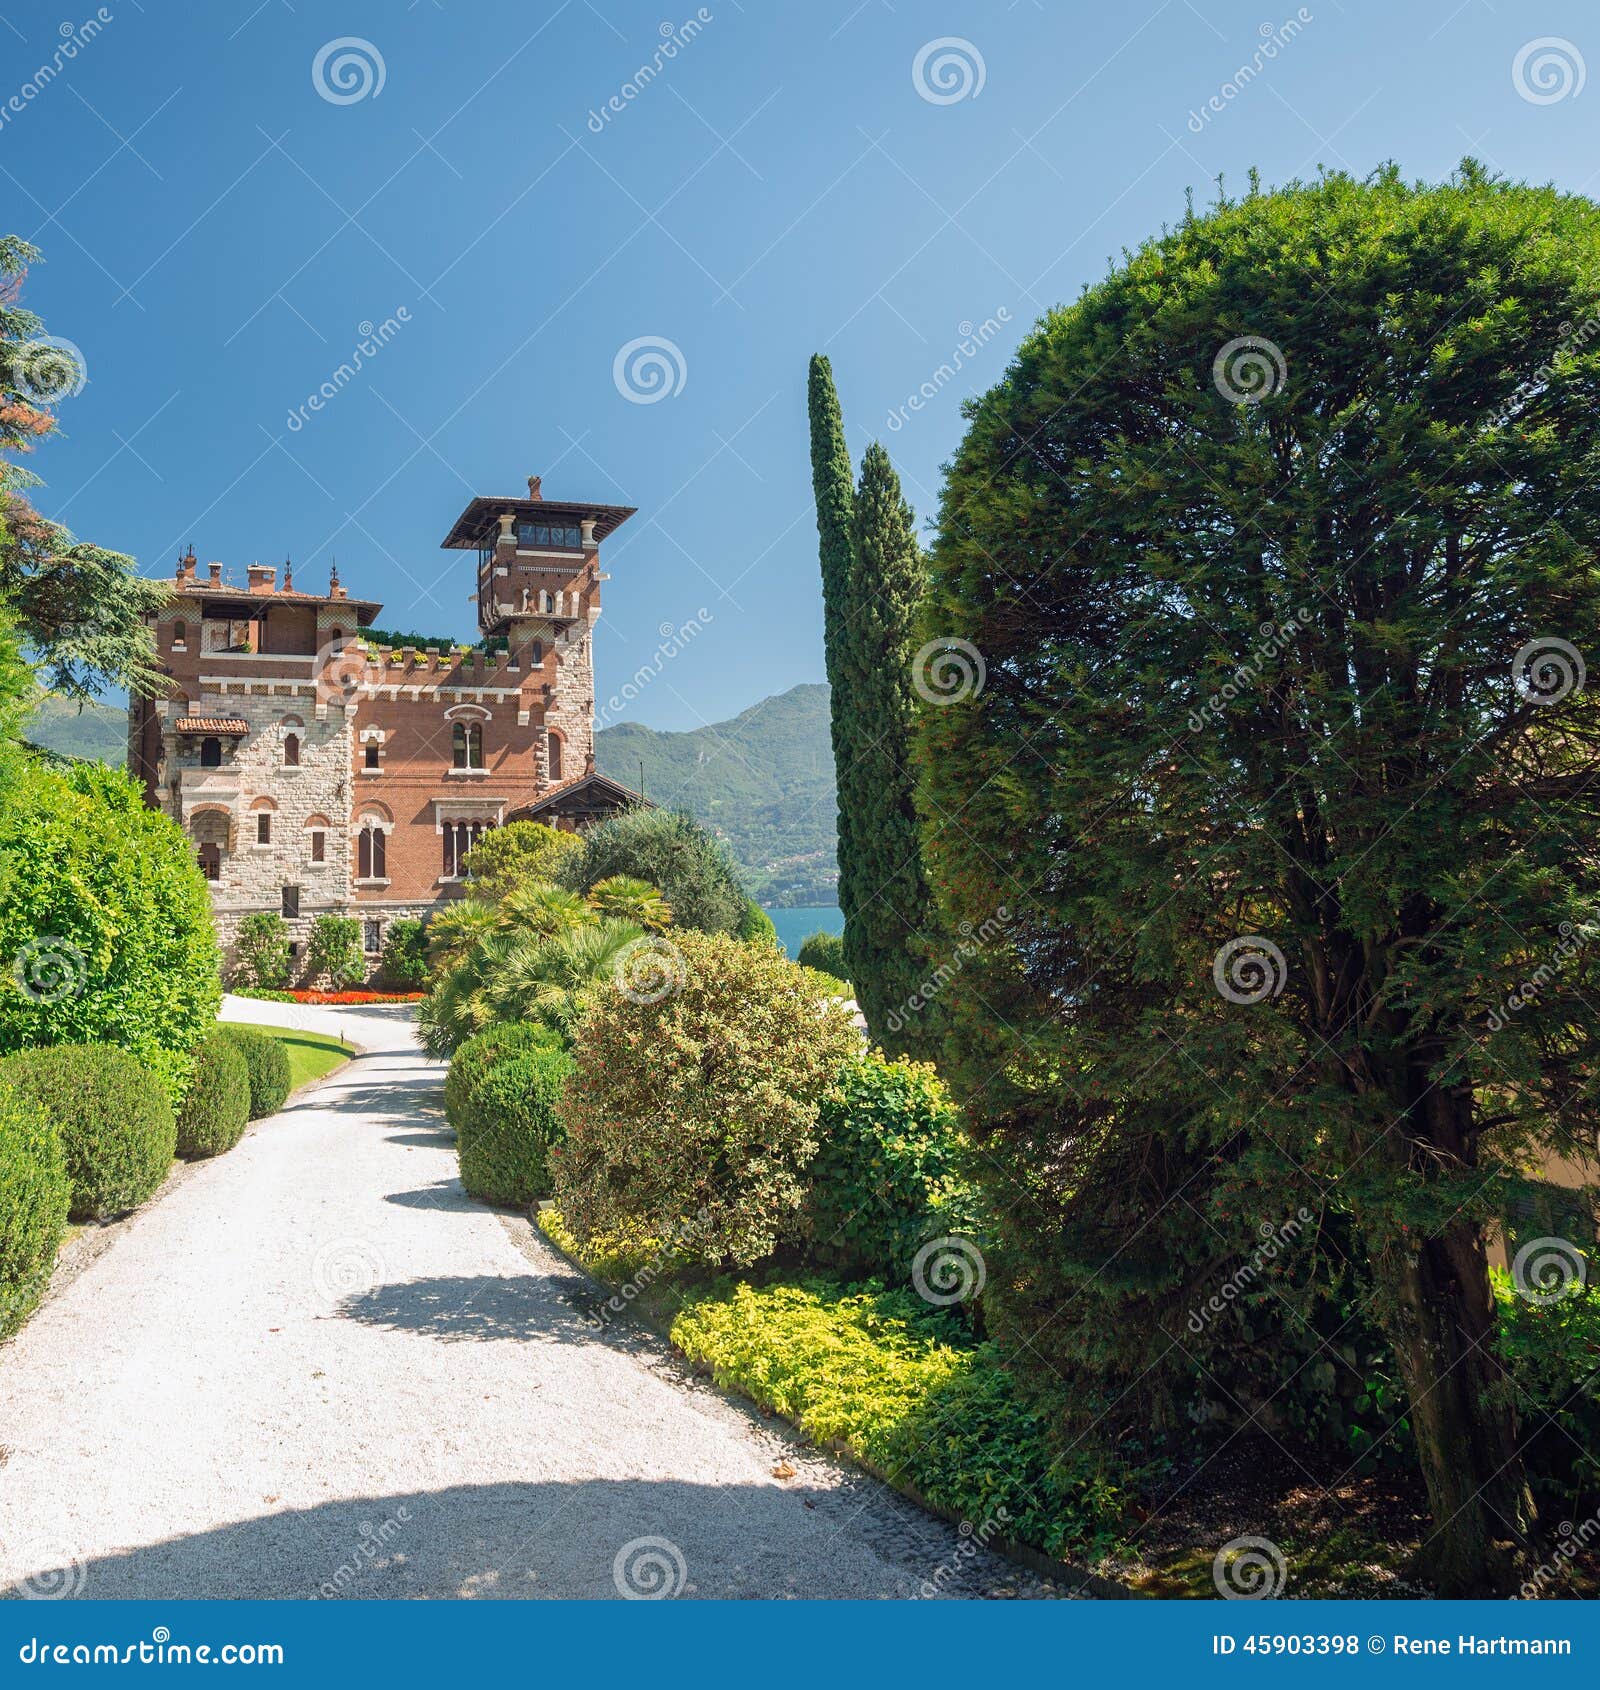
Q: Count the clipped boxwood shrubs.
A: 6